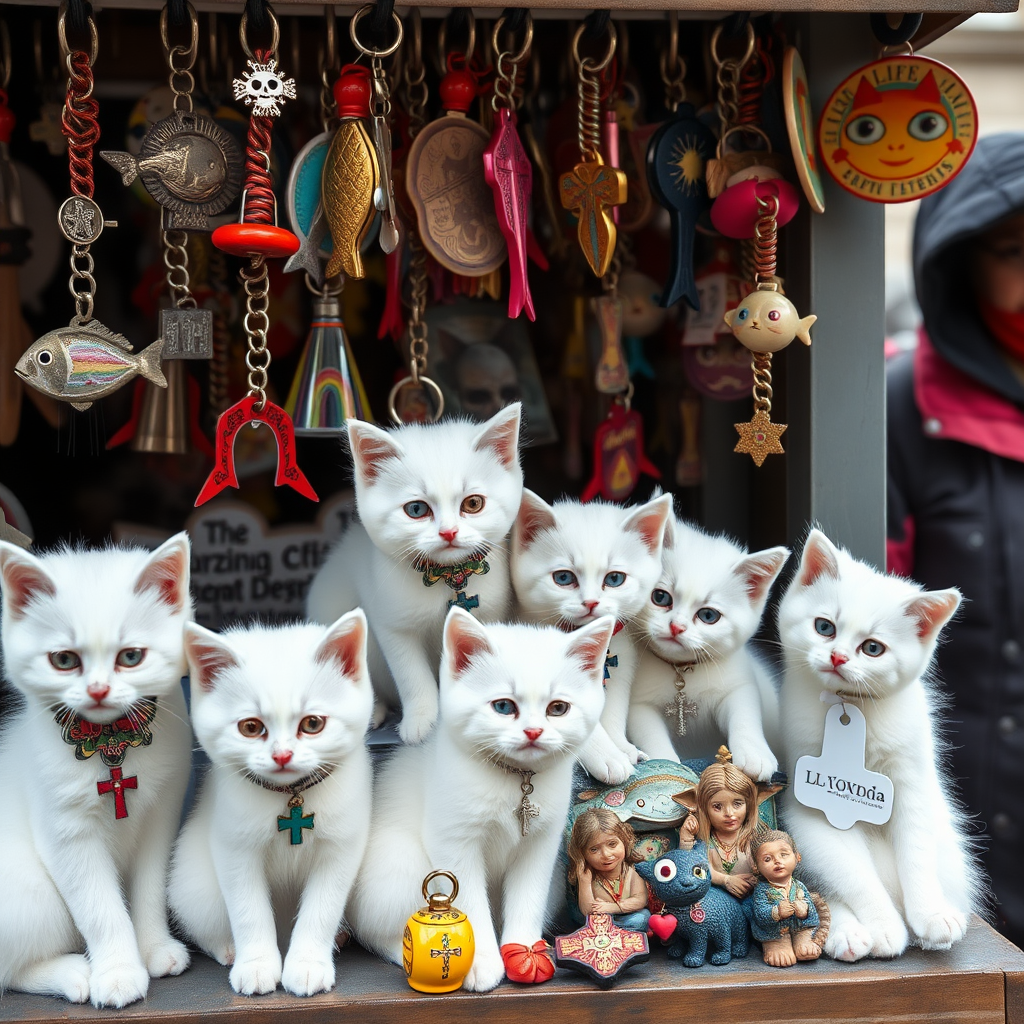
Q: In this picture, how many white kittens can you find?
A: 7